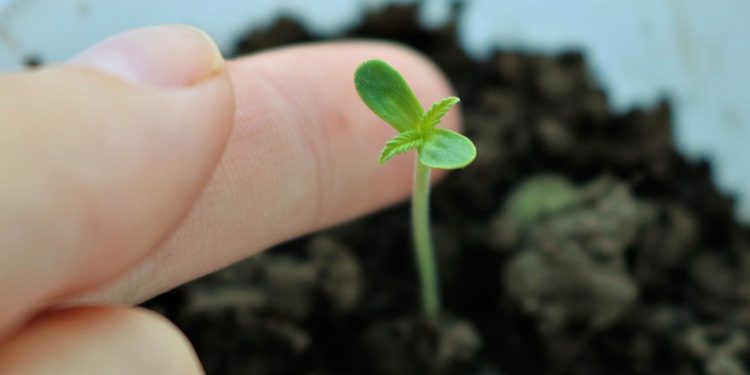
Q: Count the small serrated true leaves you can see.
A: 2